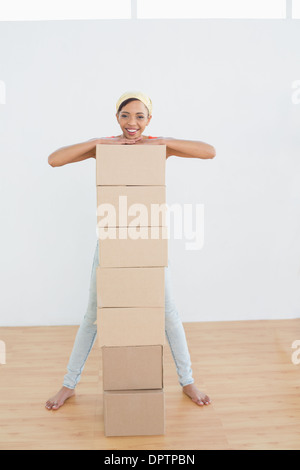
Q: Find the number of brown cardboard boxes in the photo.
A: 7